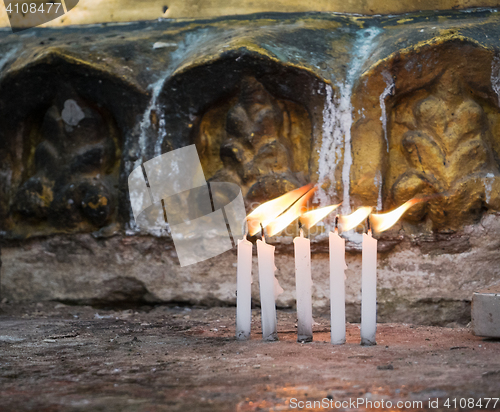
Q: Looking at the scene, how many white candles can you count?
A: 5